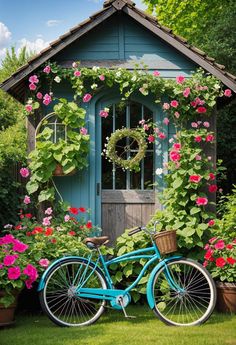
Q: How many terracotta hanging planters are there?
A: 1